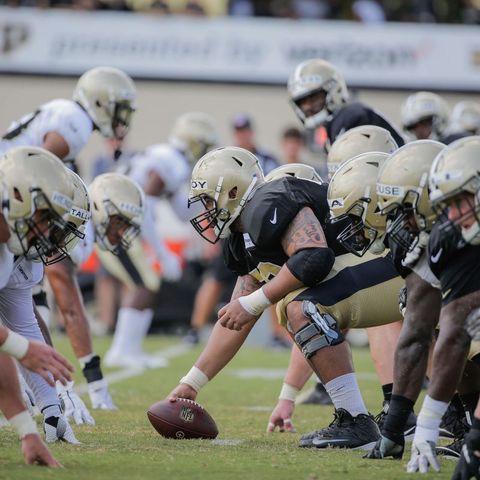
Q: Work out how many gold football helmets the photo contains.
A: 14